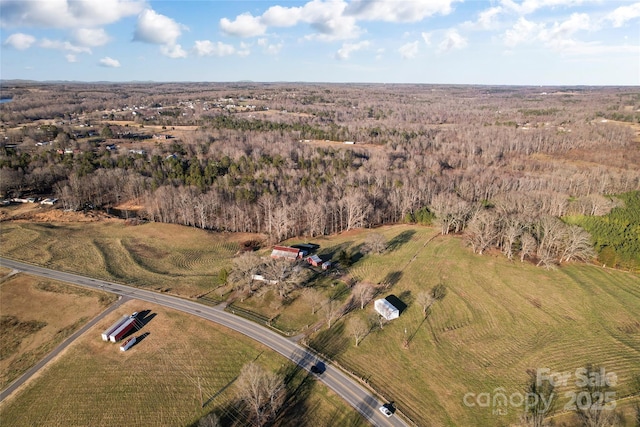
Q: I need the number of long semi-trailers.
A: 2